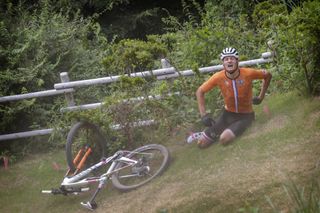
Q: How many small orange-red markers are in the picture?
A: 3